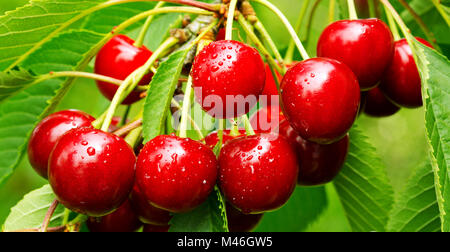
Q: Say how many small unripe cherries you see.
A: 0